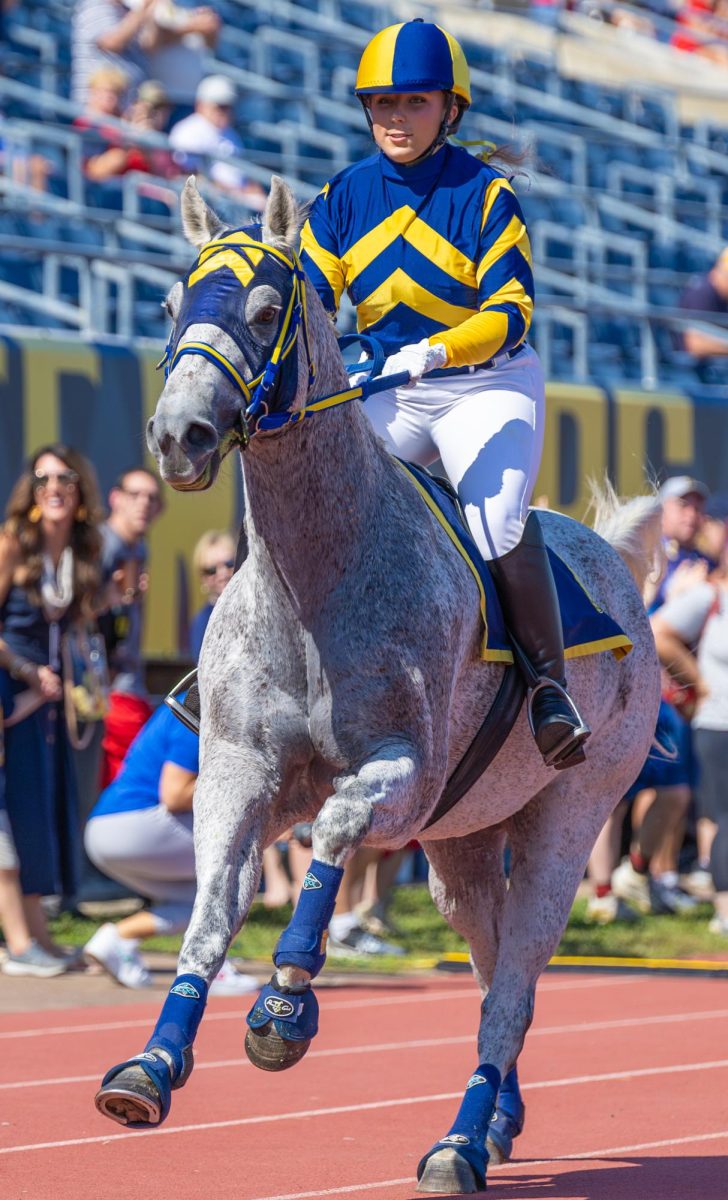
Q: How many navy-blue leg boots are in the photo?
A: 4